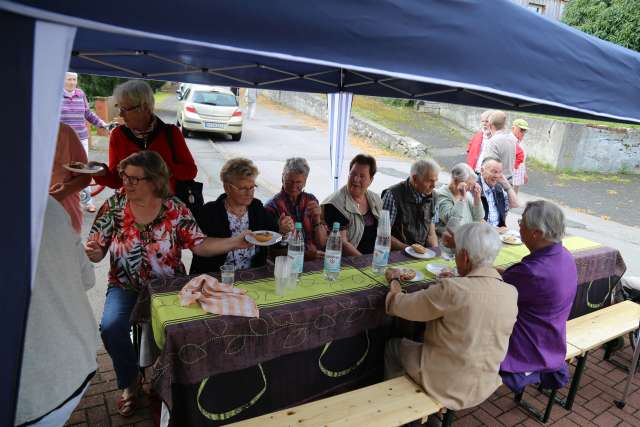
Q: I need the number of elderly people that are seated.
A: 9